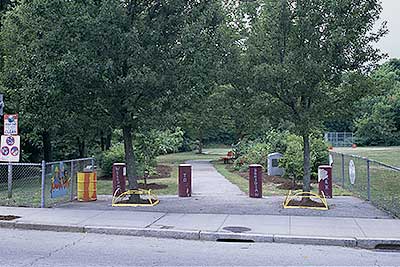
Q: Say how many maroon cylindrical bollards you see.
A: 4